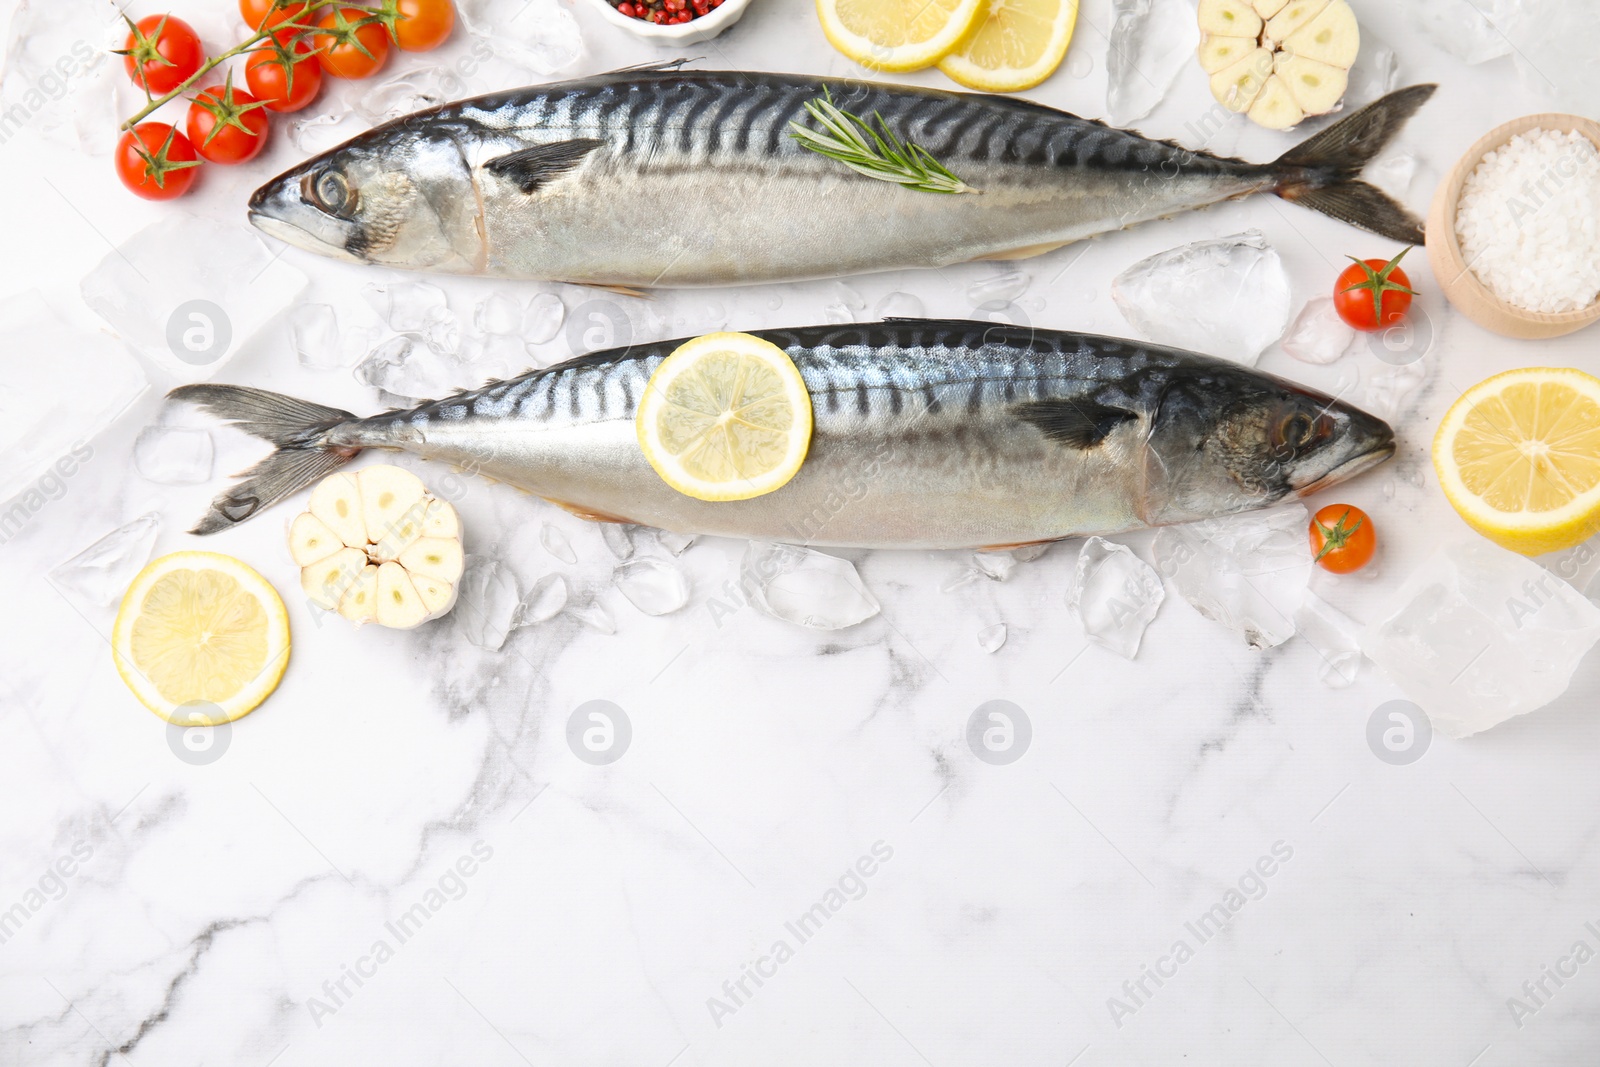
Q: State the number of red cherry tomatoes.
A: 9